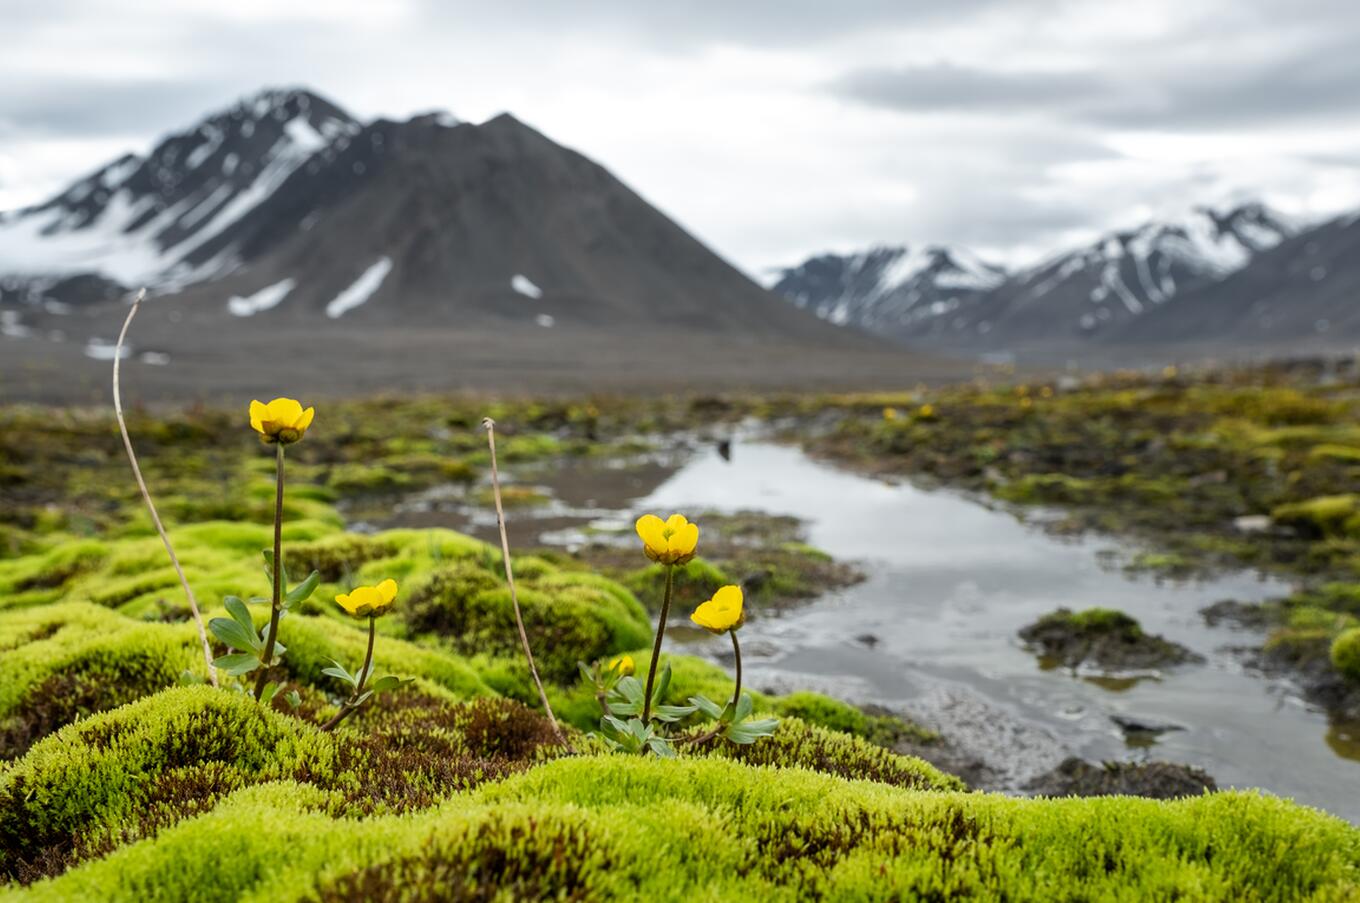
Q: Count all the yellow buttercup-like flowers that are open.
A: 4